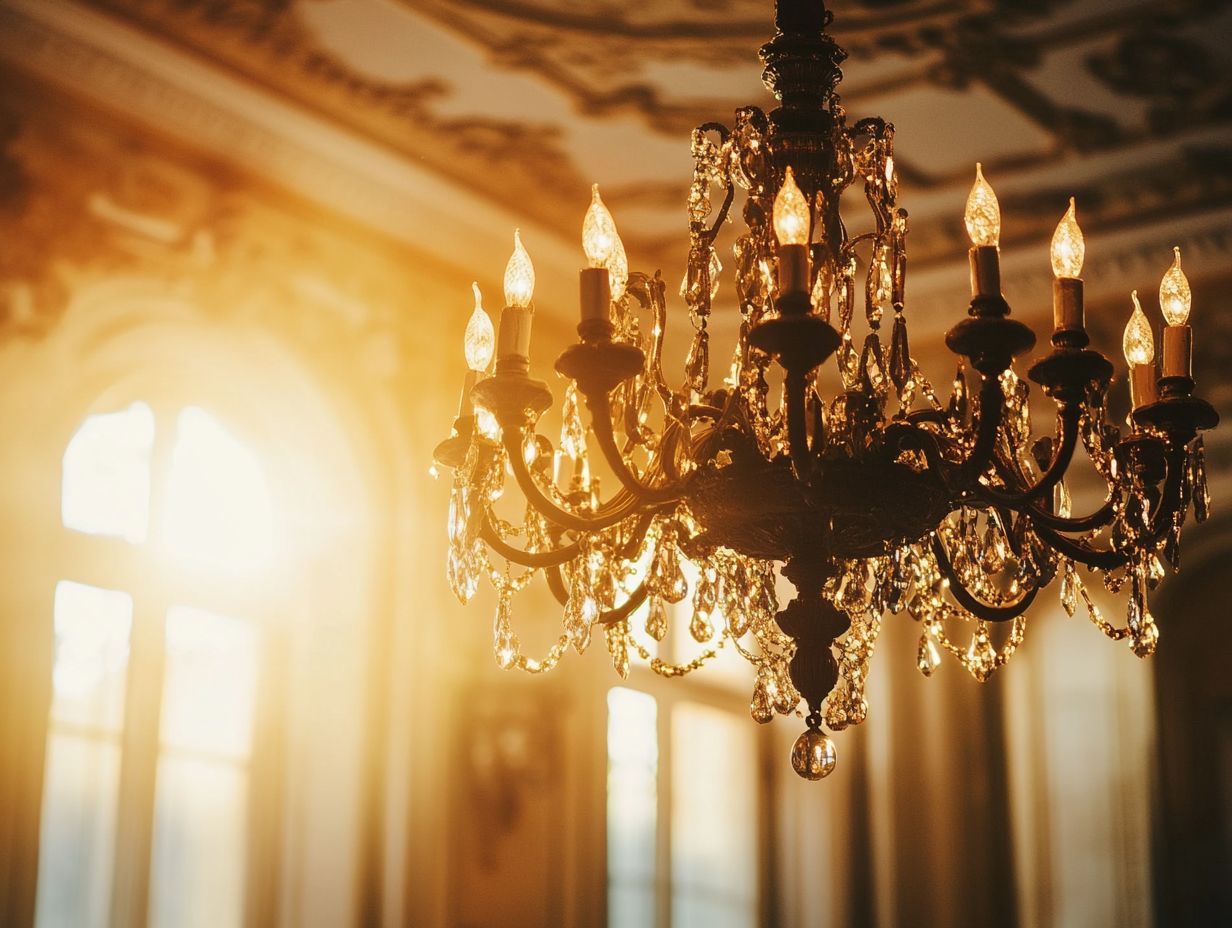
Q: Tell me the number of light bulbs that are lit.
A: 9